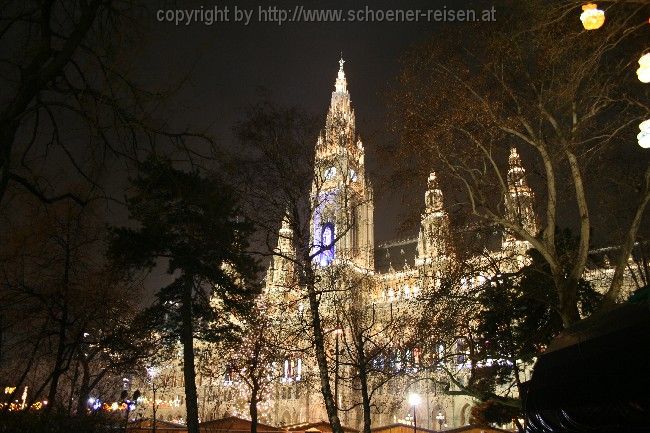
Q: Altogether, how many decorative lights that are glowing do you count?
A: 3